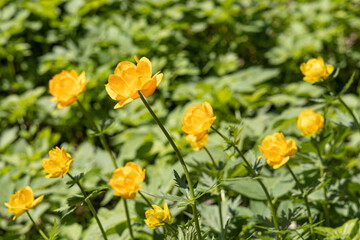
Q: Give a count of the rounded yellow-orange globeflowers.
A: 11